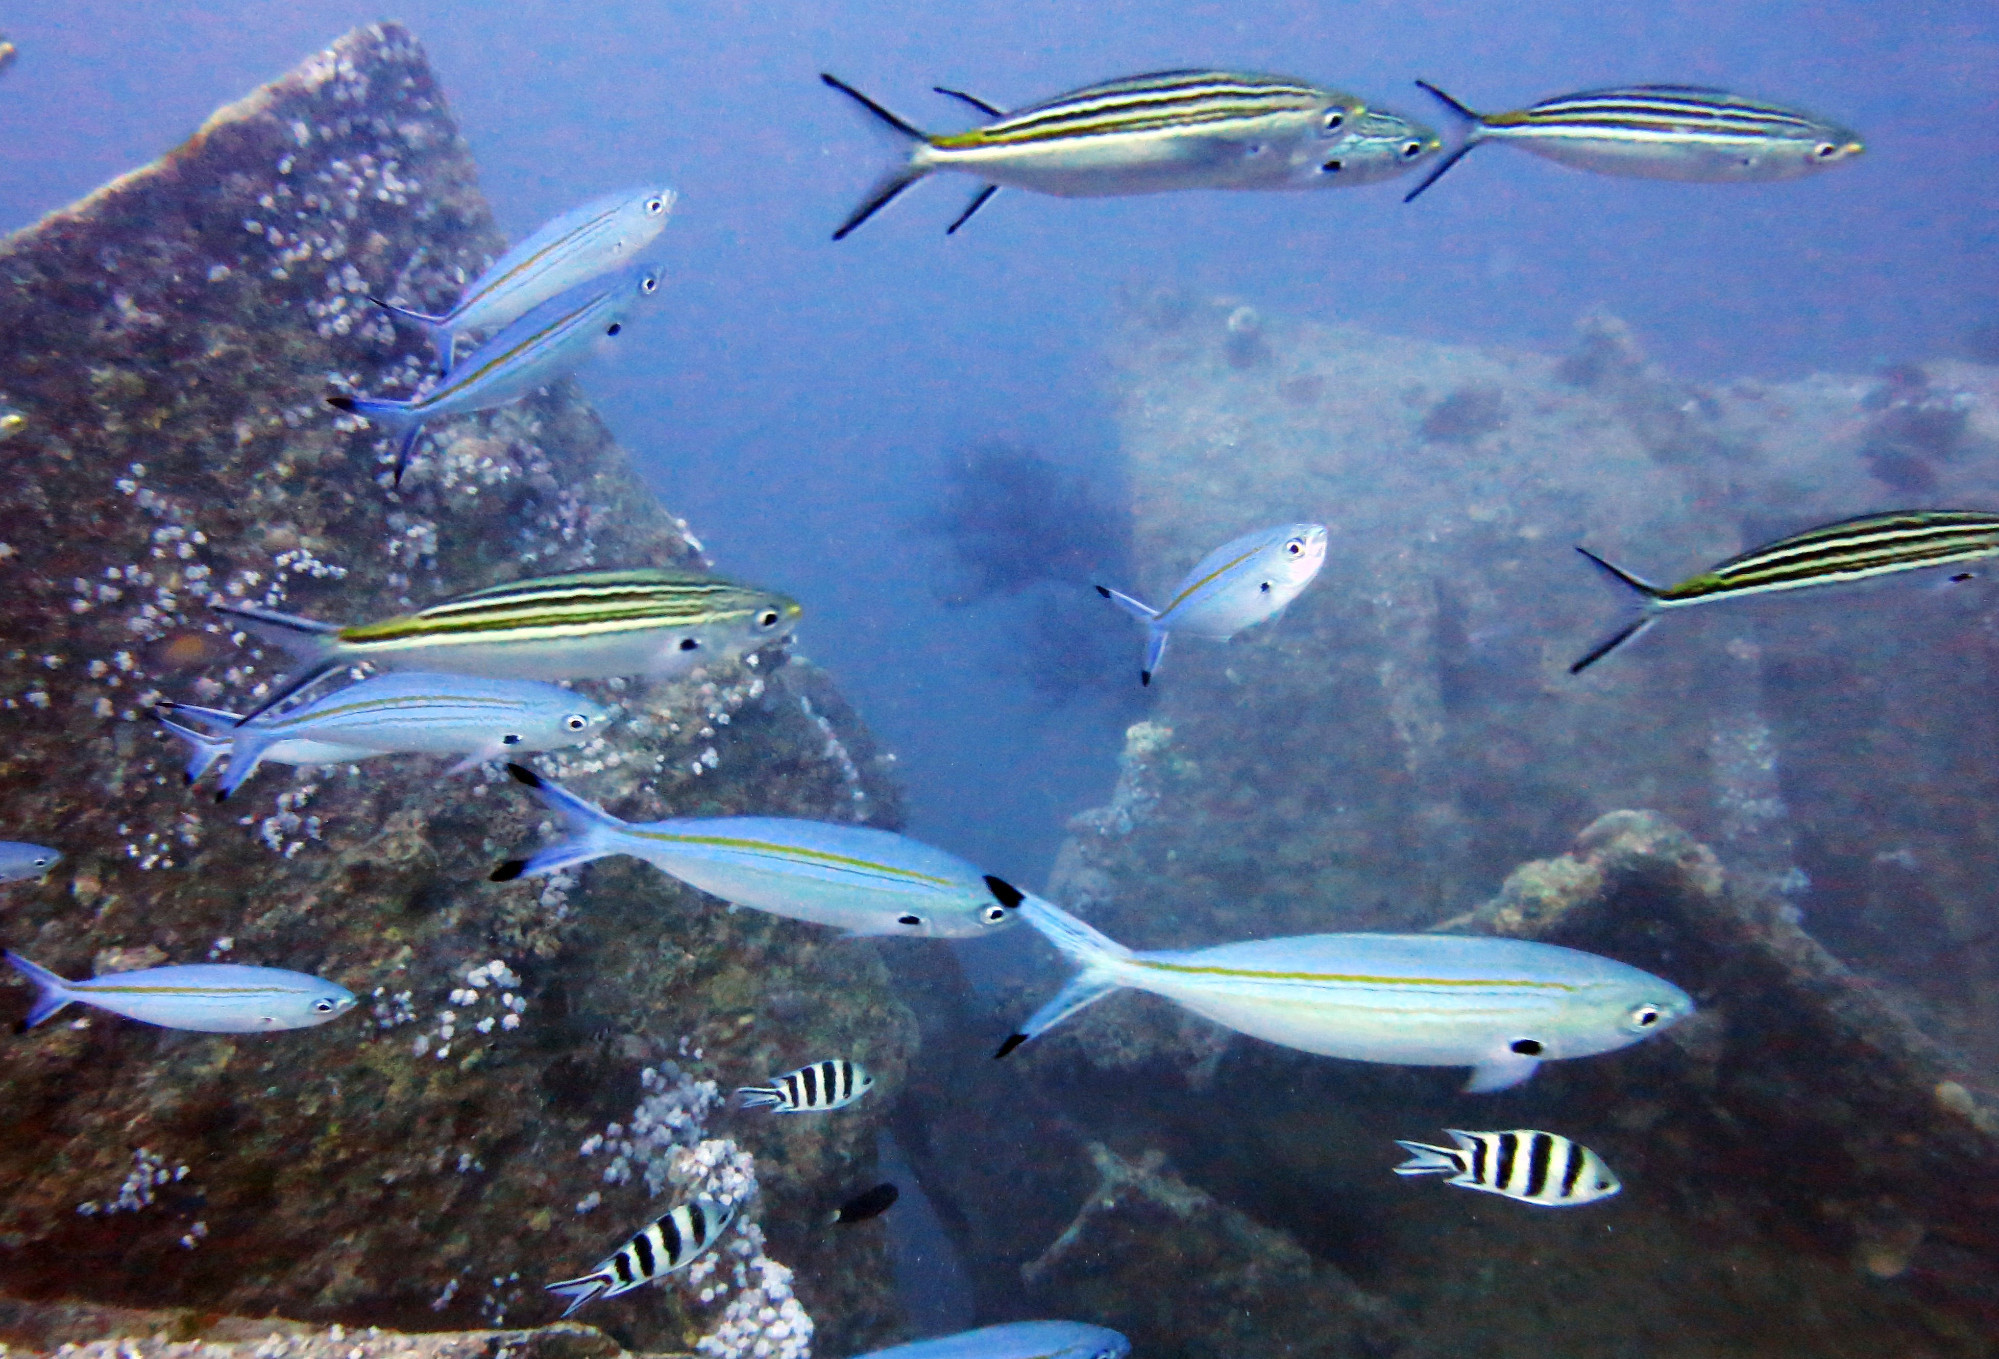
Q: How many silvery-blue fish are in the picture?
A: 10